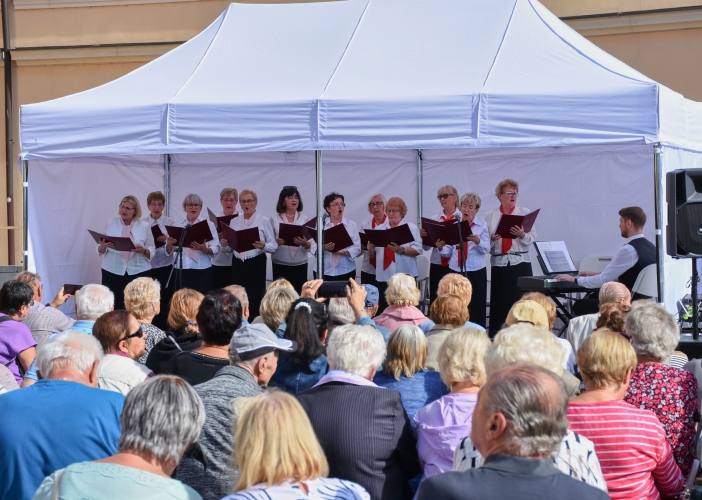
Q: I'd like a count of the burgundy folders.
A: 12